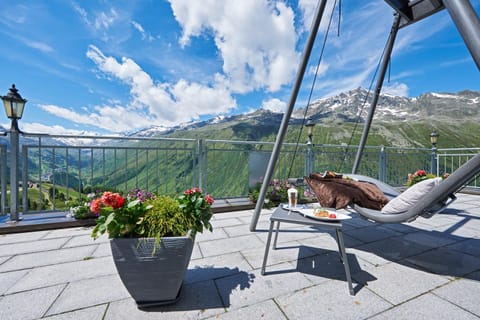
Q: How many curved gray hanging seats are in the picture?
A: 1